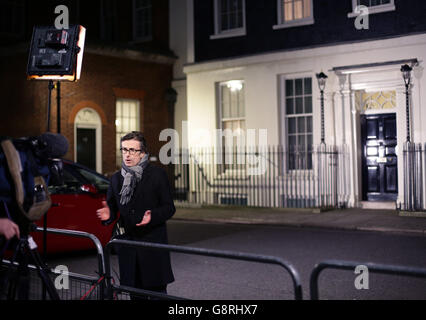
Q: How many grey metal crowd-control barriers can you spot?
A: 3